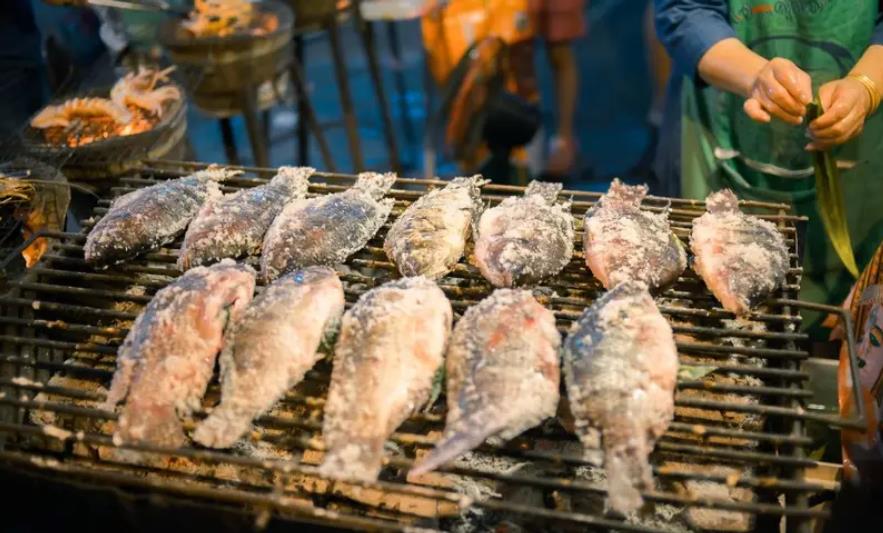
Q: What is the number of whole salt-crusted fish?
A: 12